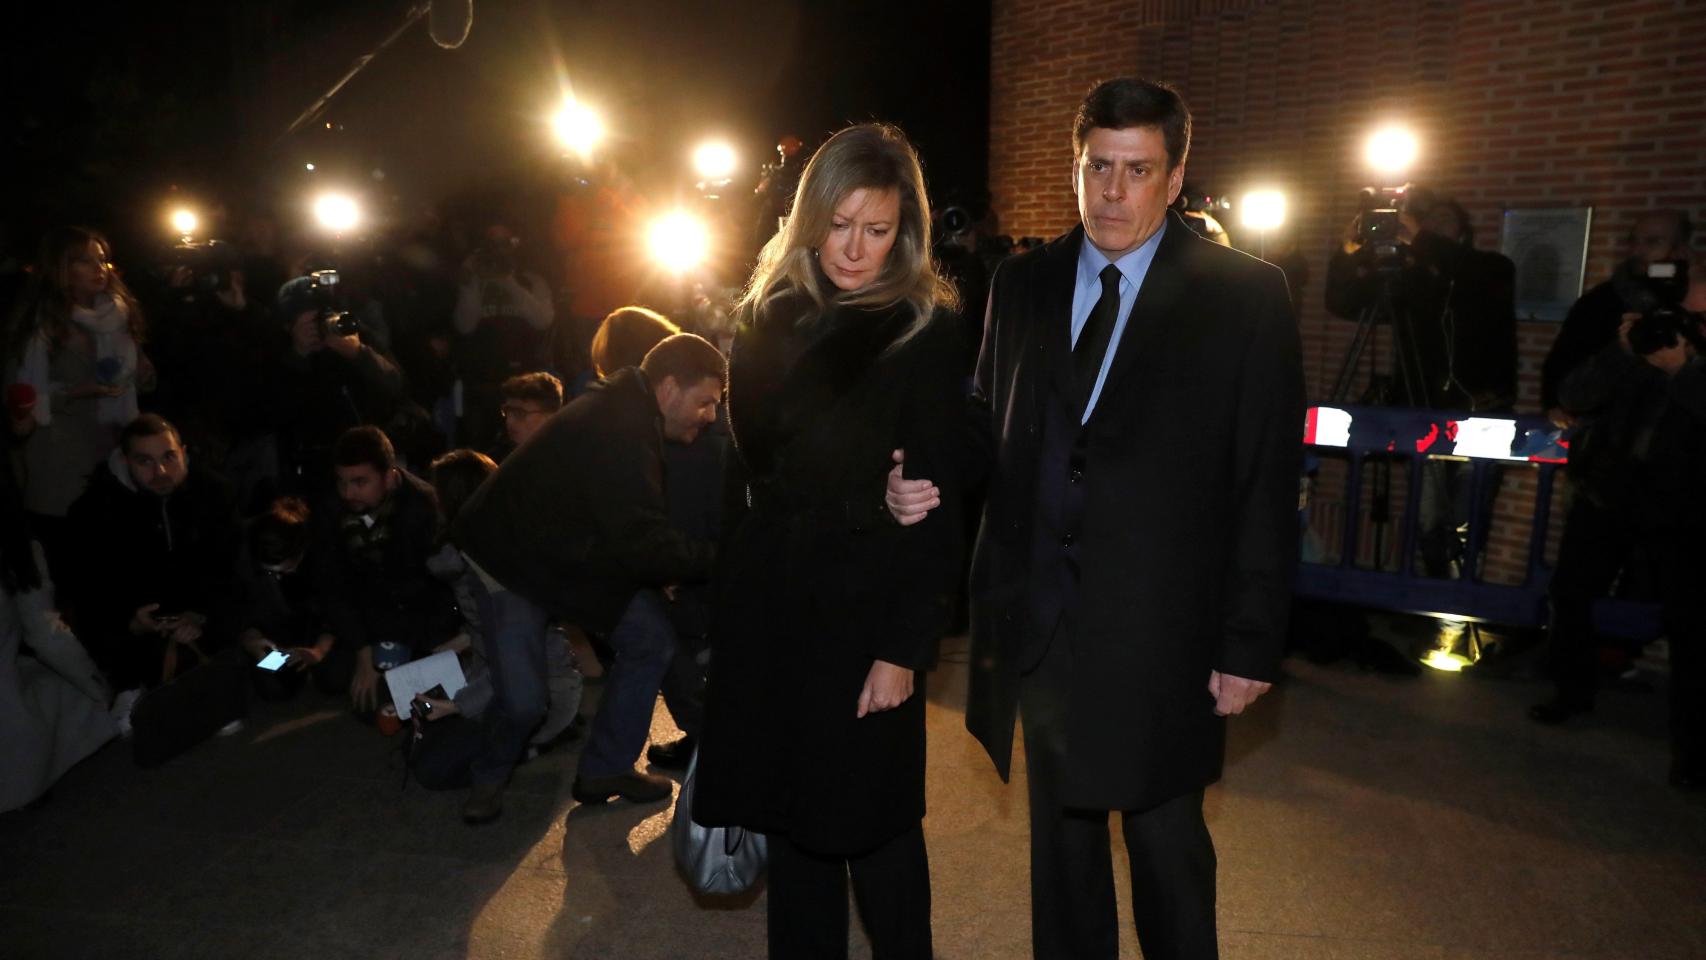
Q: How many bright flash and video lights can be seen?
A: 7